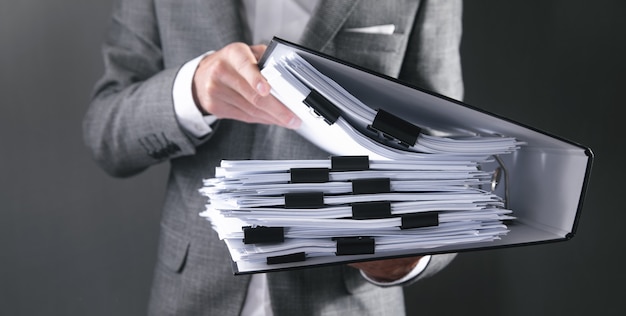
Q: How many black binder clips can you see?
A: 11